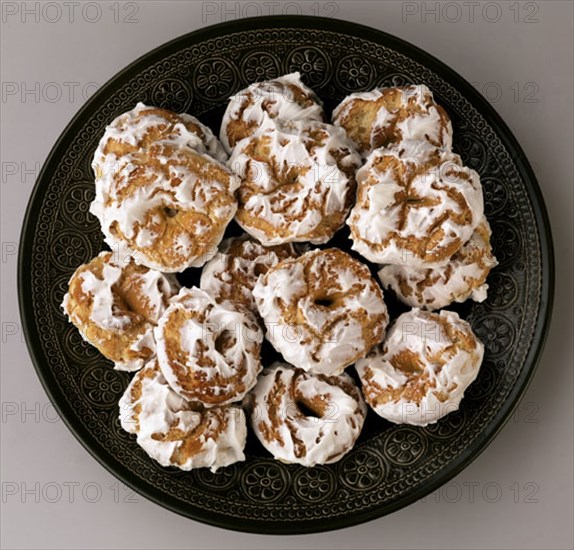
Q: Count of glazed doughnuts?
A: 14